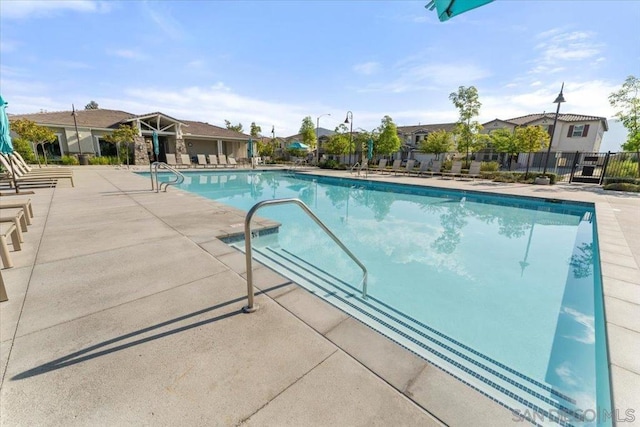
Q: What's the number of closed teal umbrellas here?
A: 4